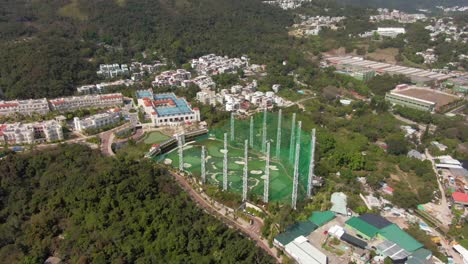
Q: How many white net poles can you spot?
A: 13